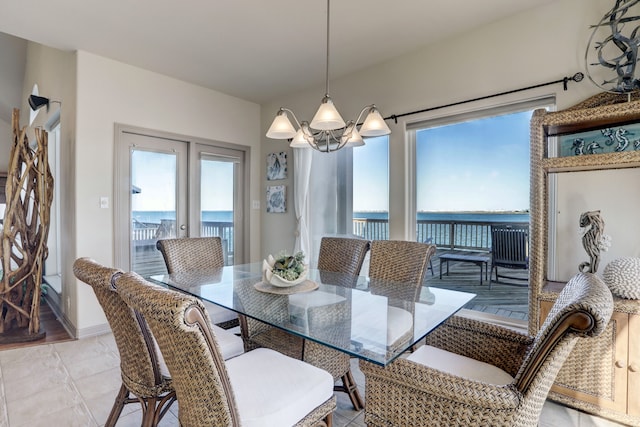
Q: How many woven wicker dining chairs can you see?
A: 6